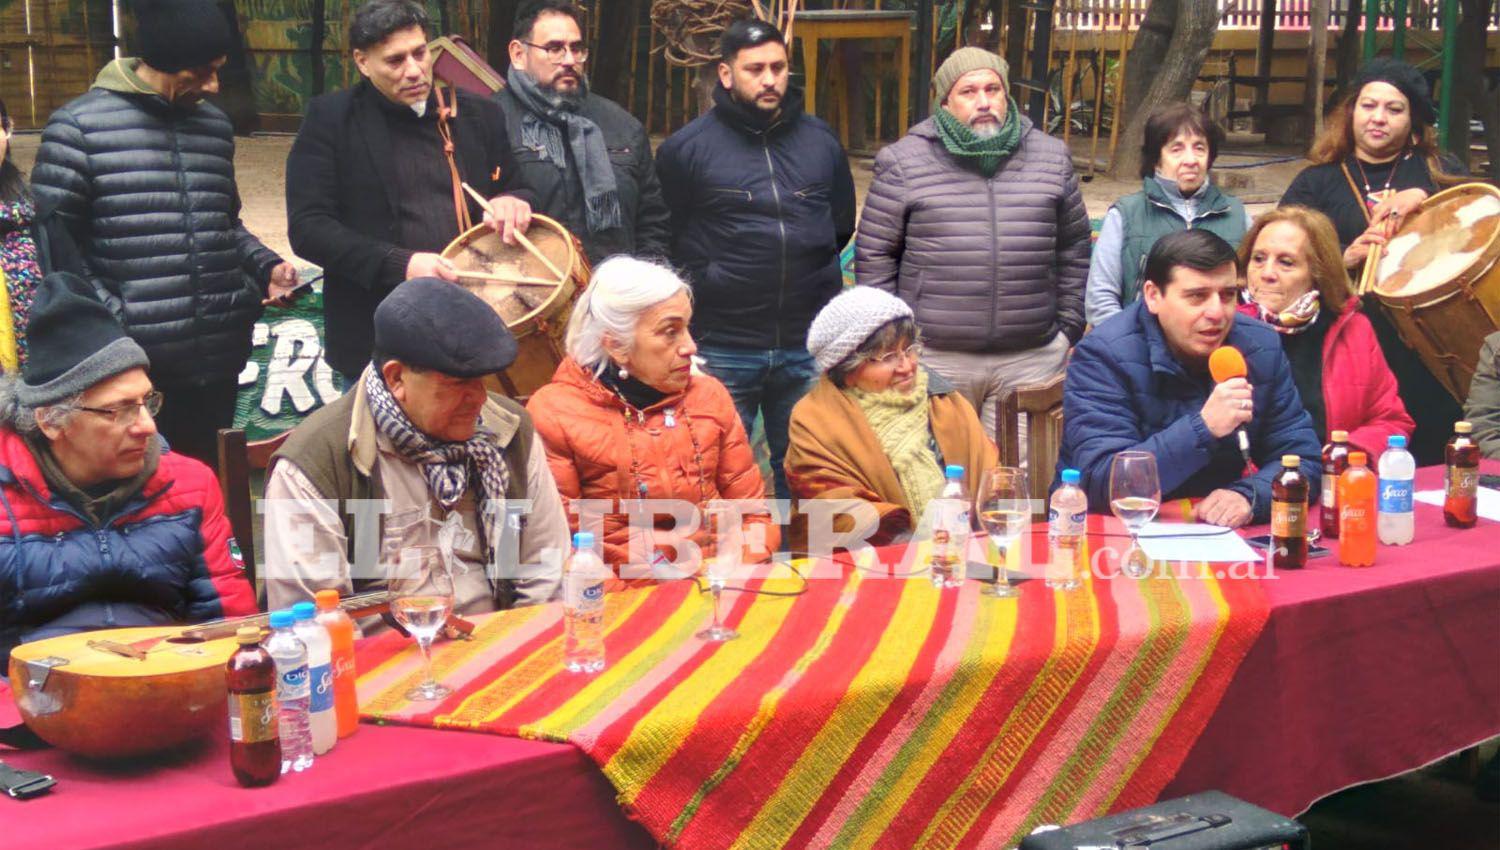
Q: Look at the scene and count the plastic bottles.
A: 12